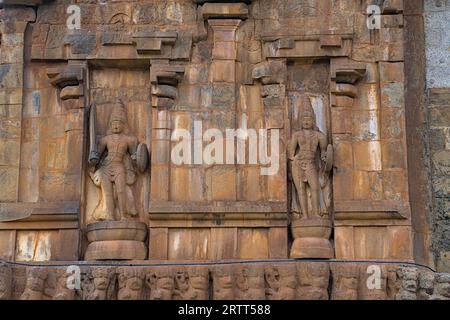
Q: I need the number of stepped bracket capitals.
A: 4